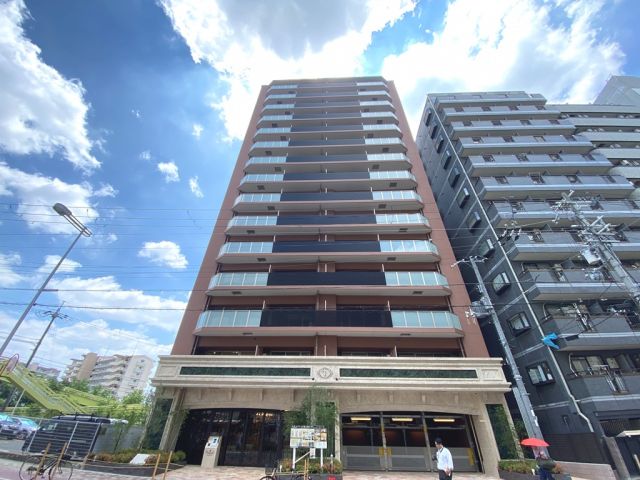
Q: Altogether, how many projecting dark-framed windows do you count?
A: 11